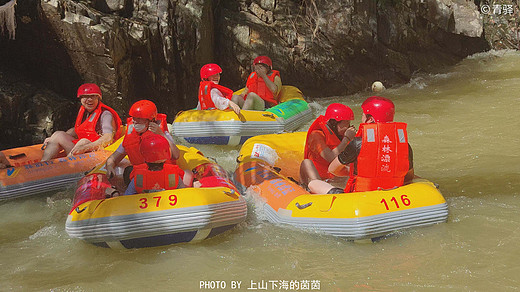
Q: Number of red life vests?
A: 7